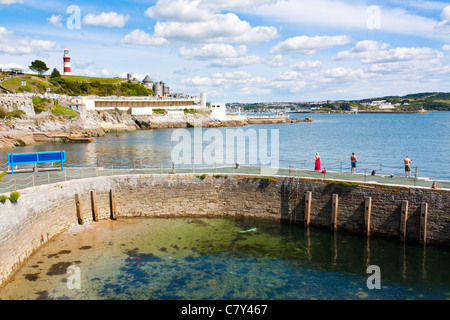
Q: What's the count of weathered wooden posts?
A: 8